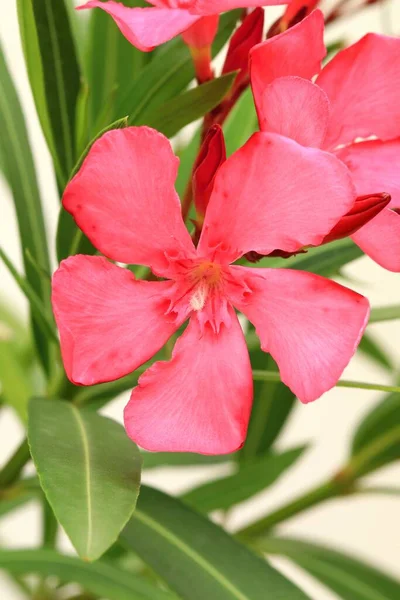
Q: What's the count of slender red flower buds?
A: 3